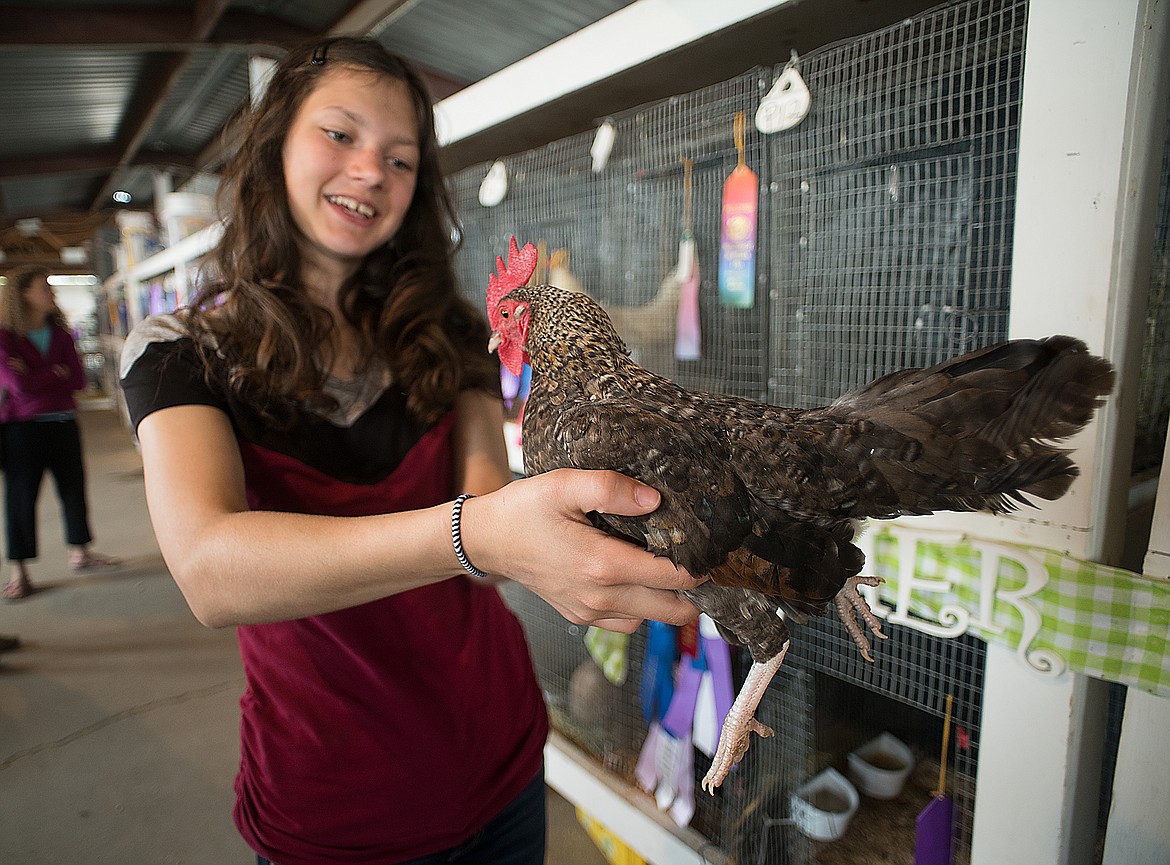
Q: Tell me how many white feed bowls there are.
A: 2